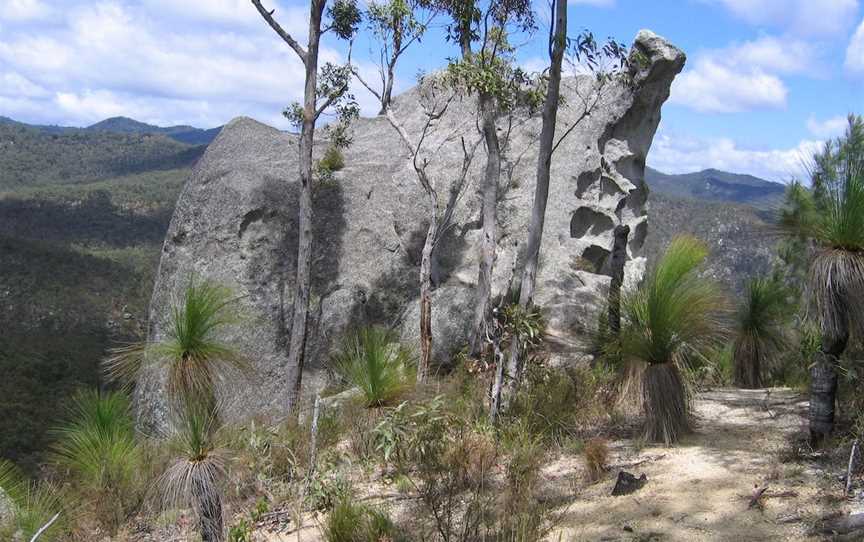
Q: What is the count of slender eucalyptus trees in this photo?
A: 4